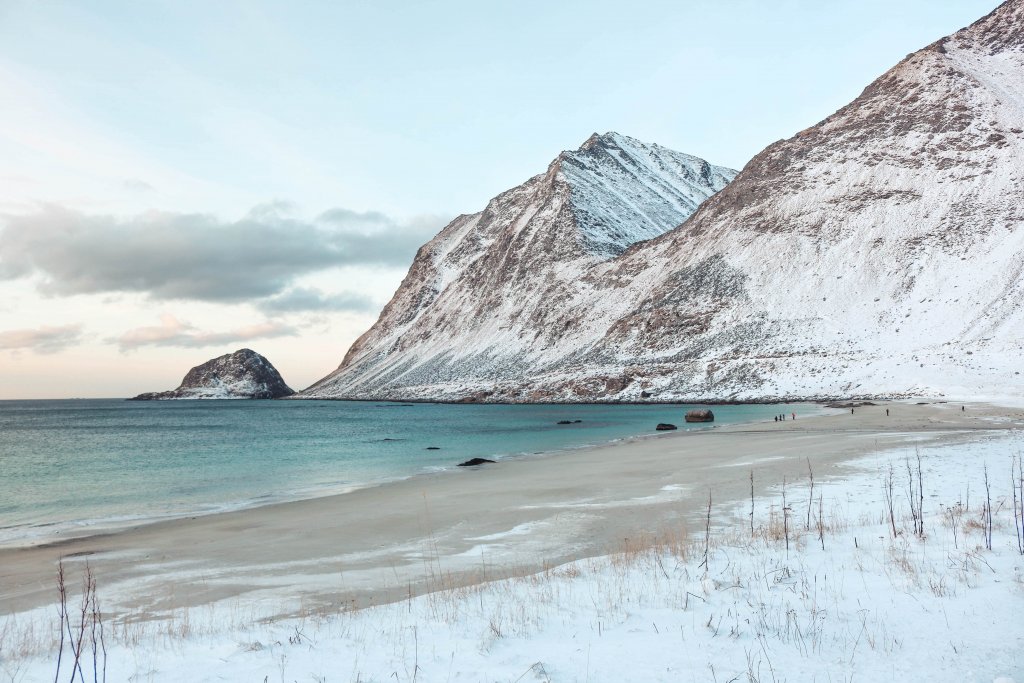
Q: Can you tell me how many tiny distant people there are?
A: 7